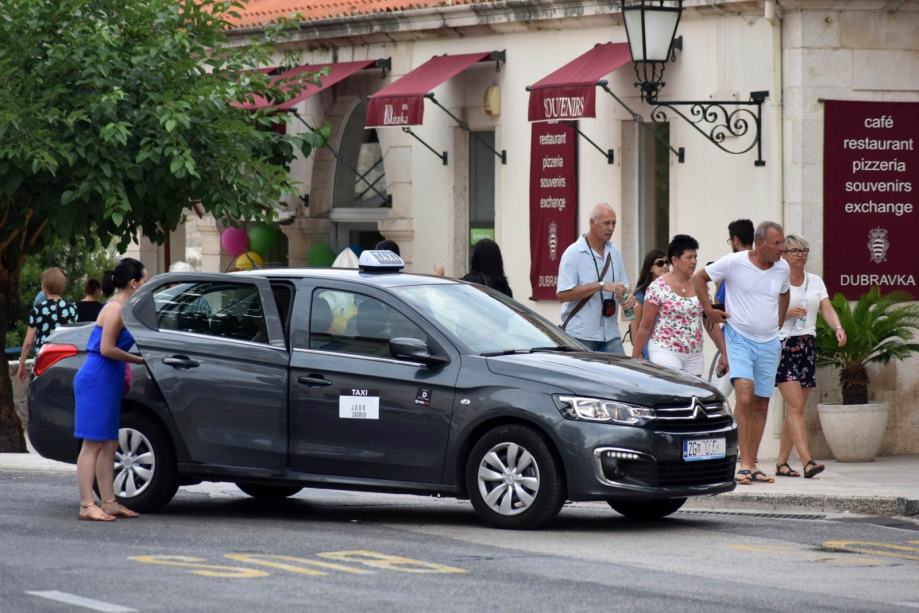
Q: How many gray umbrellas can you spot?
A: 0